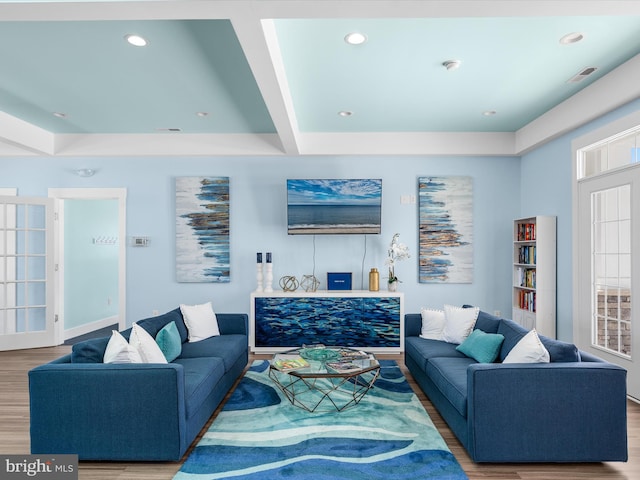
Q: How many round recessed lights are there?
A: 7